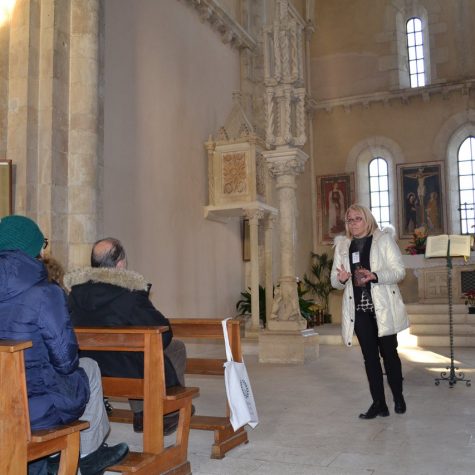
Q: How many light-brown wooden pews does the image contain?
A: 3